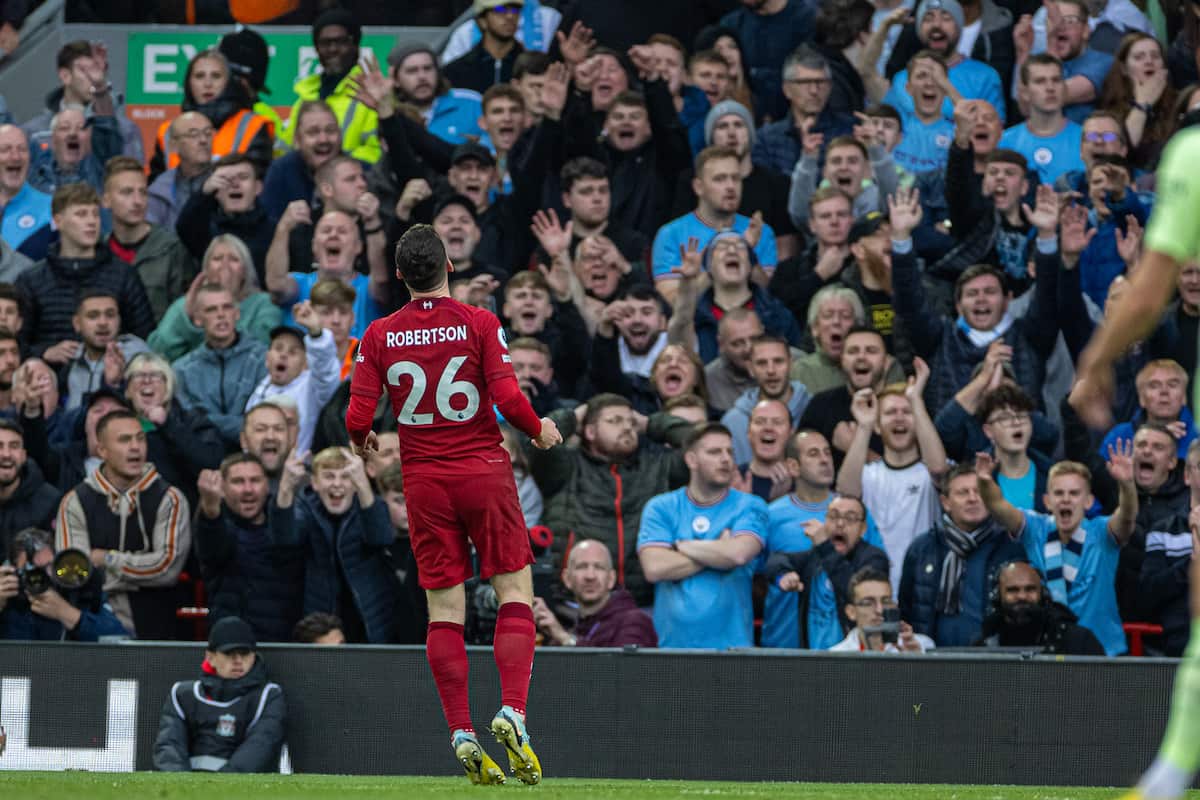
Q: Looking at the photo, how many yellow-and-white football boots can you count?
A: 2